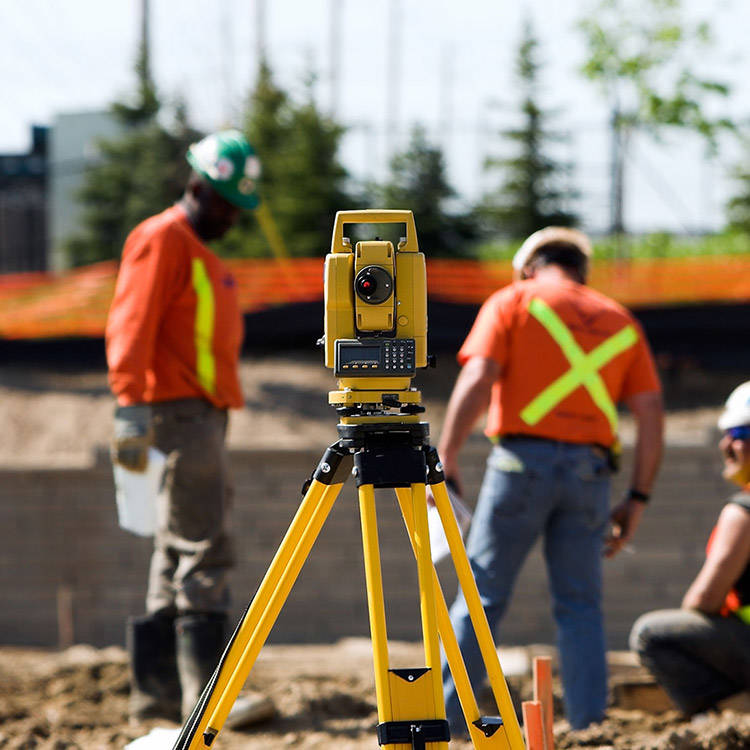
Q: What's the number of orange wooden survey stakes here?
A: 2